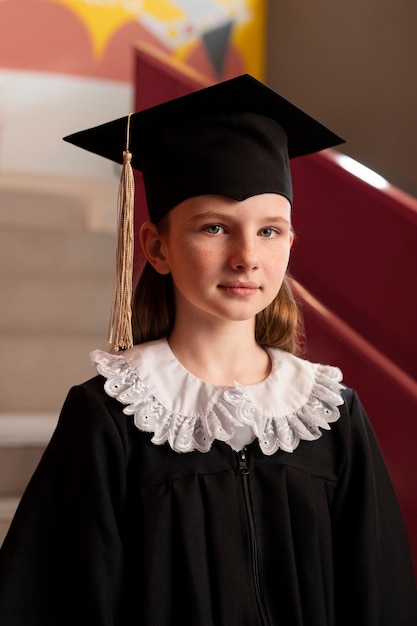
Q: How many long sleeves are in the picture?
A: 2